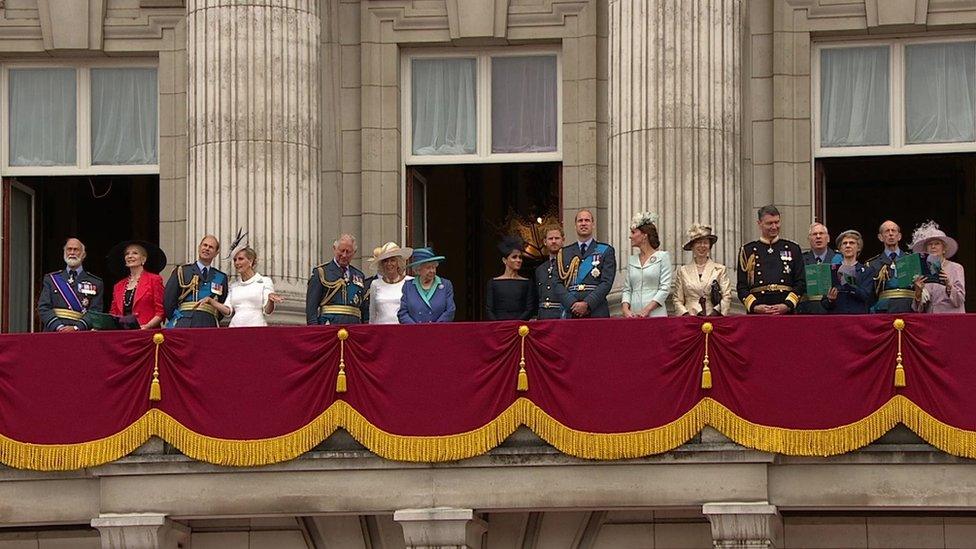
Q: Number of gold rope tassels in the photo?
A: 5